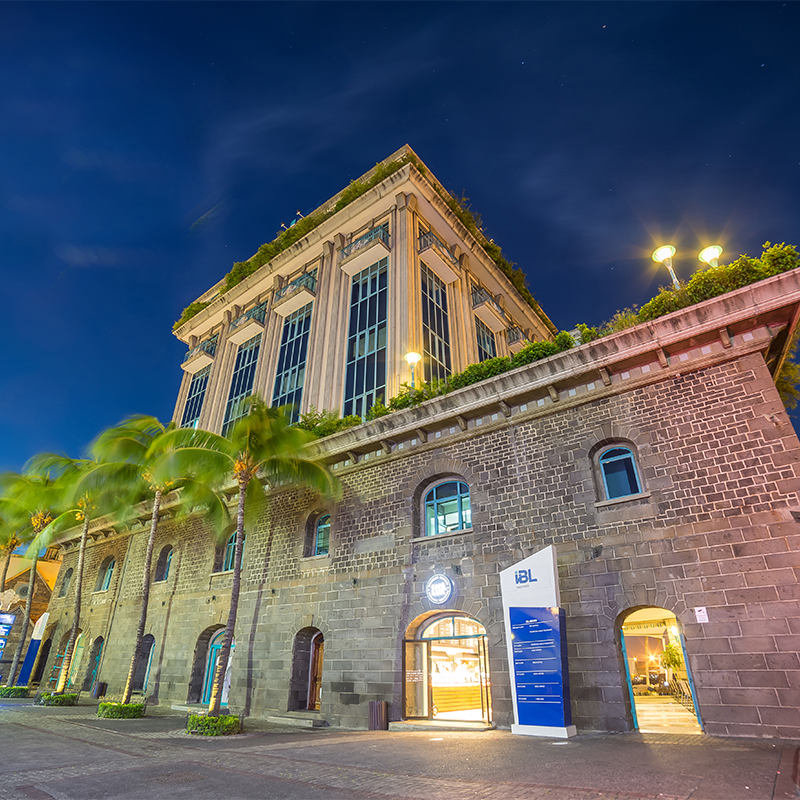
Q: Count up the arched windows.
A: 7